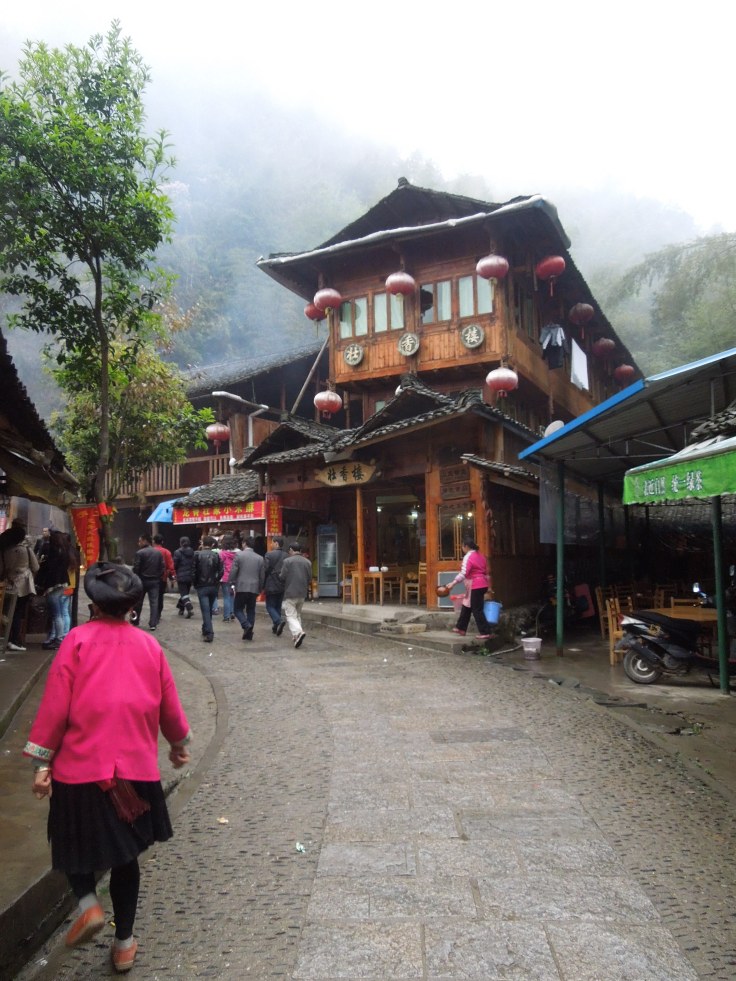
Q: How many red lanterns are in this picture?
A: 11